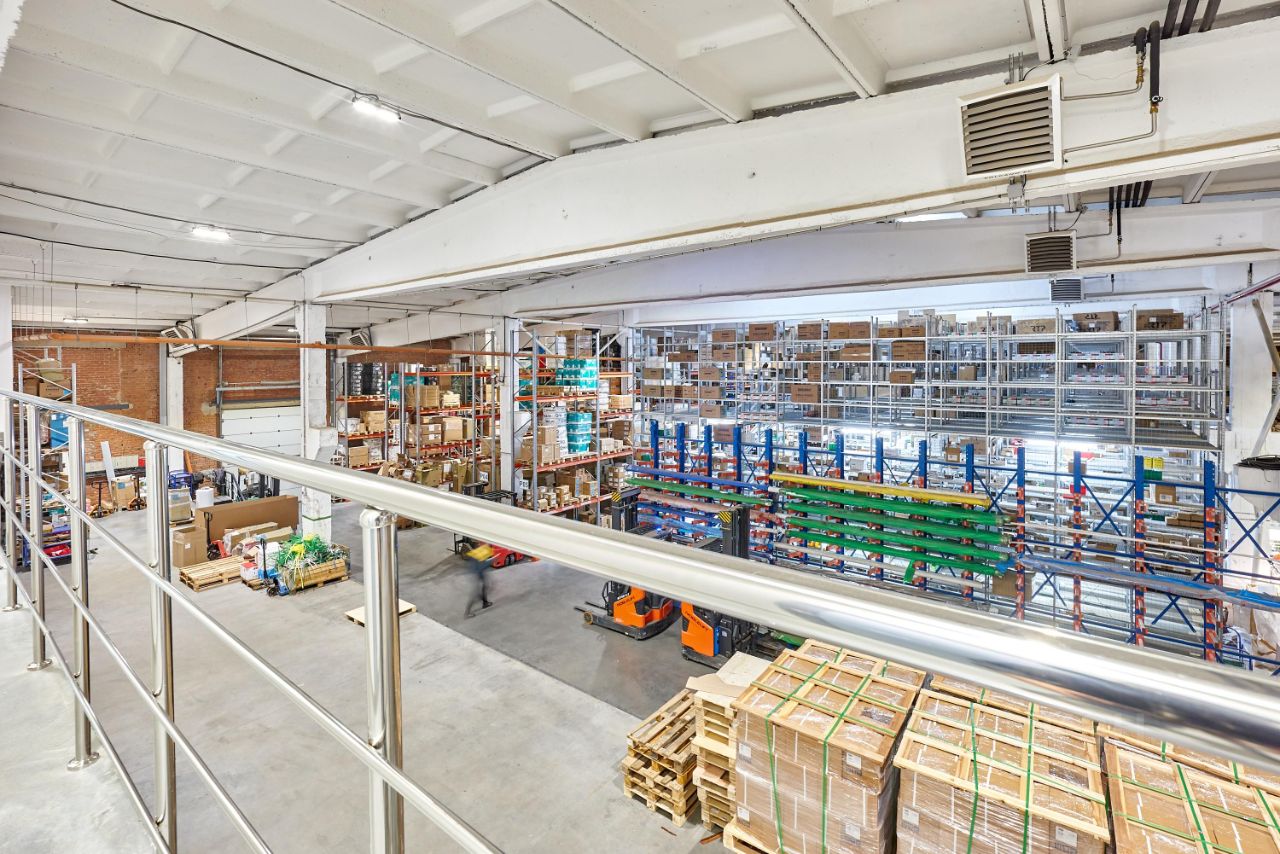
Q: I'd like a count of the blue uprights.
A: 14